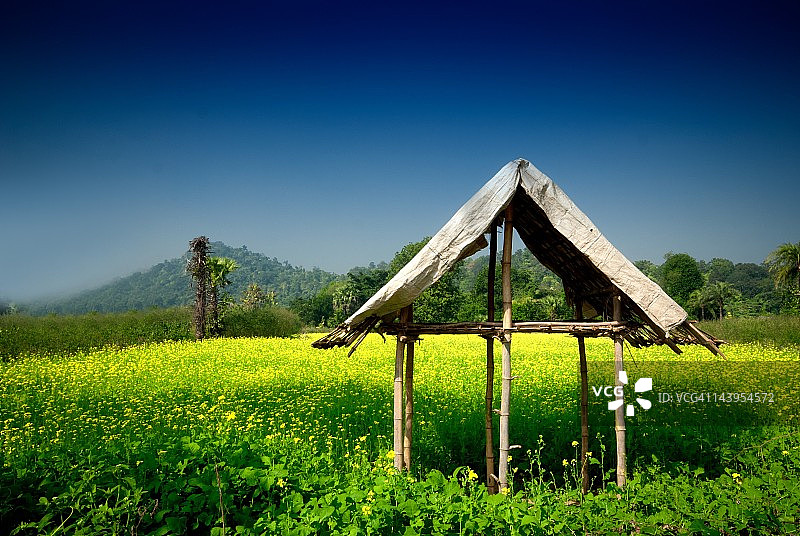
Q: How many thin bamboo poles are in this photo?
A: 6